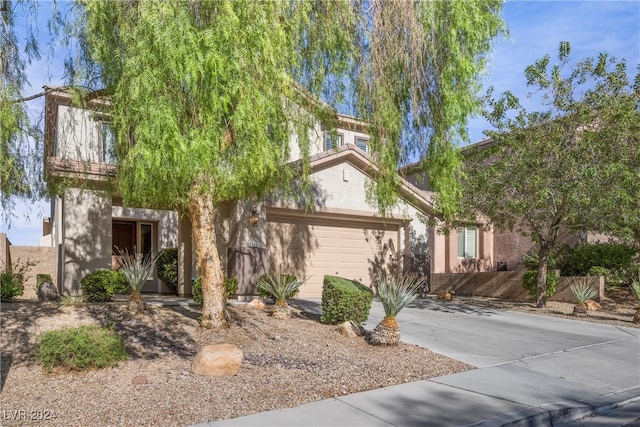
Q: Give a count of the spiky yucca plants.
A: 5